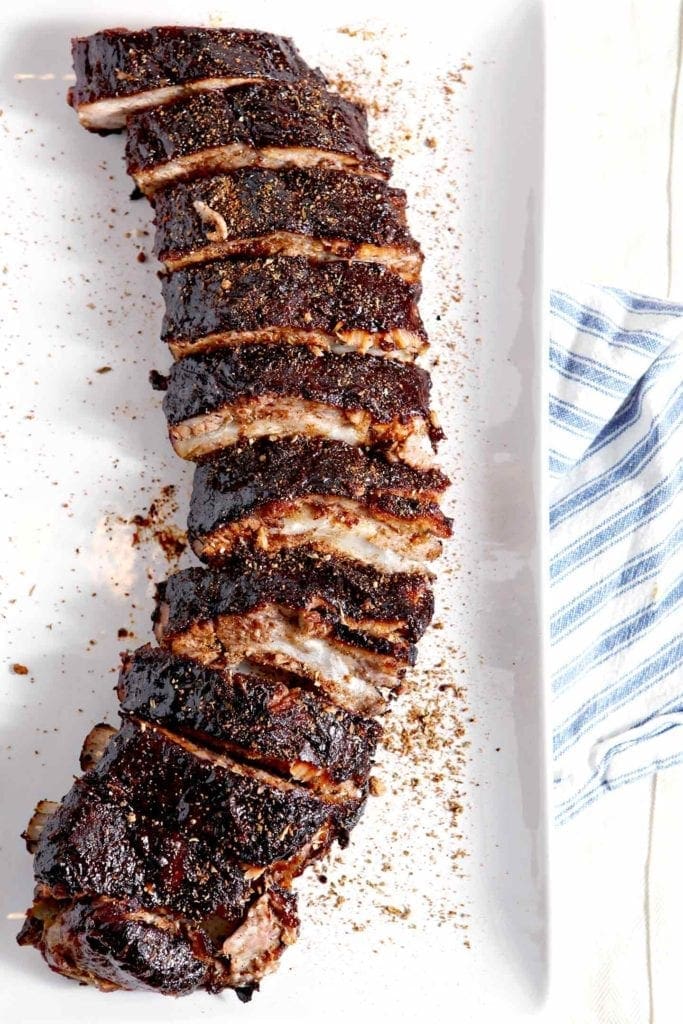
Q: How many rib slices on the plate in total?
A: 9